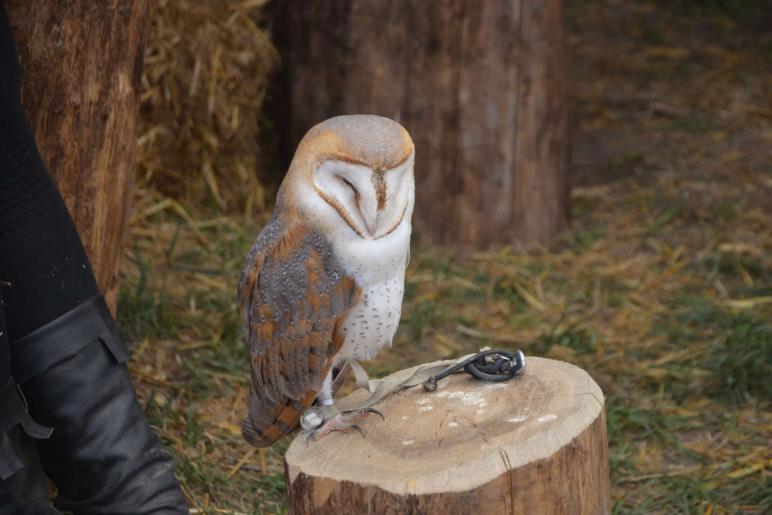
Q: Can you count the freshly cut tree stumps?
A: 1